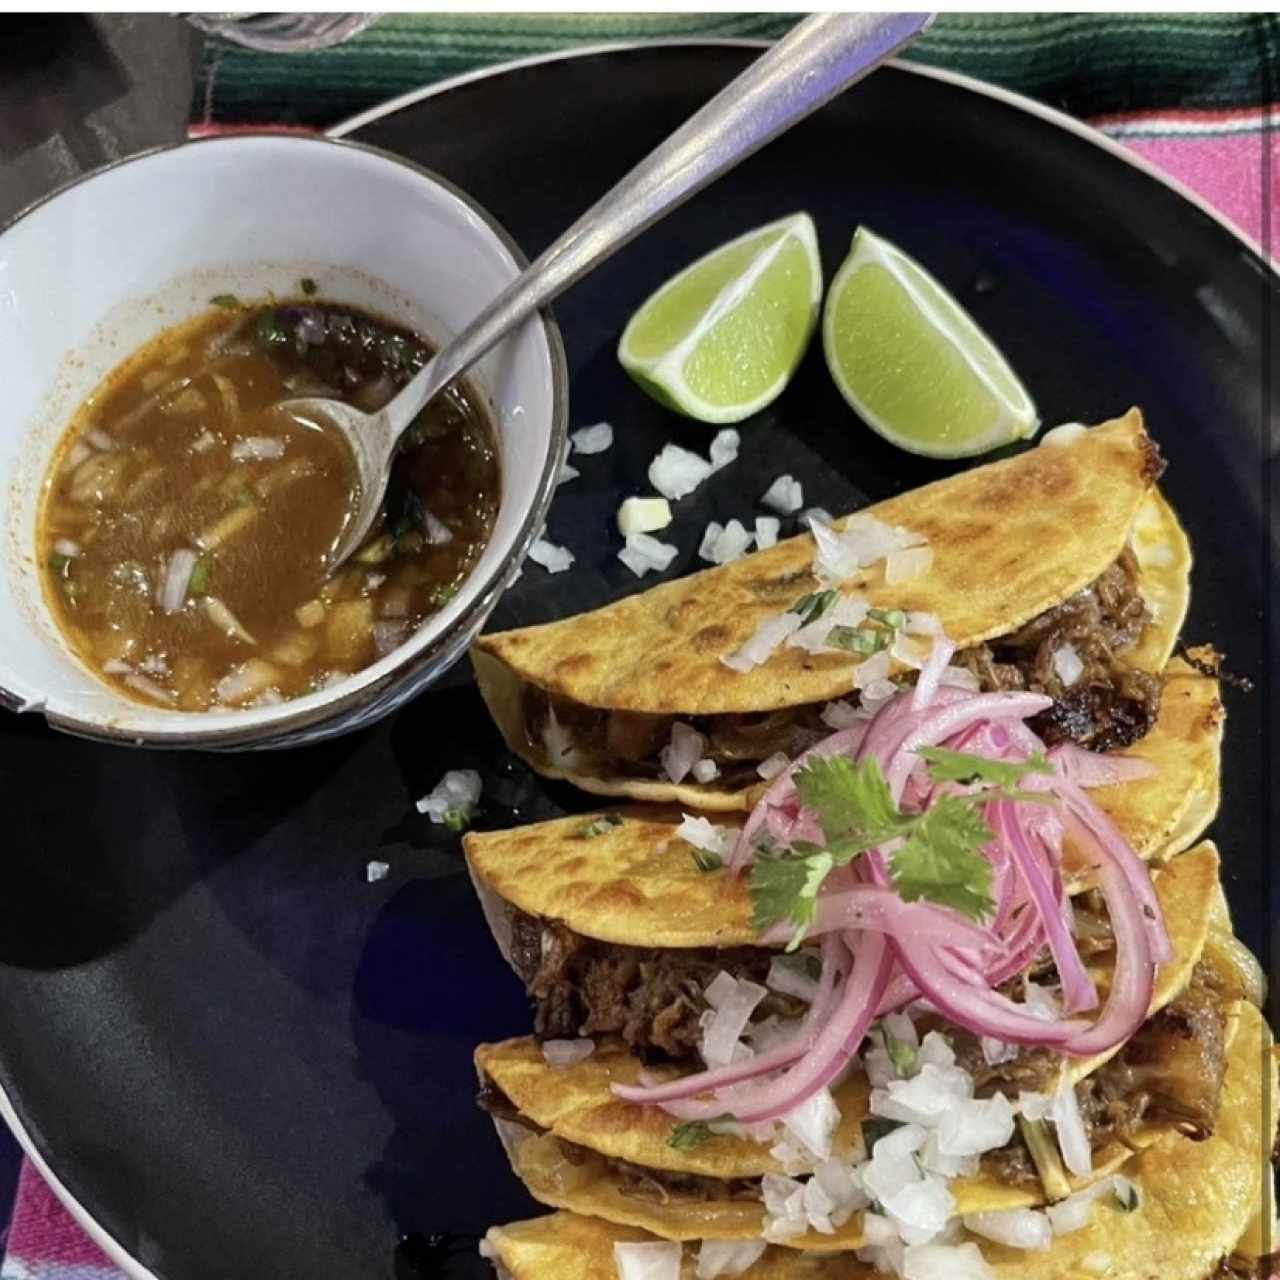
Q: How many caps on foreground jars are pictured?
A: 0